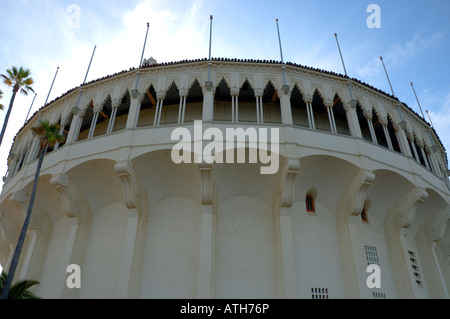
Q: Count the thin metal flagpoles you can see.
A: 10